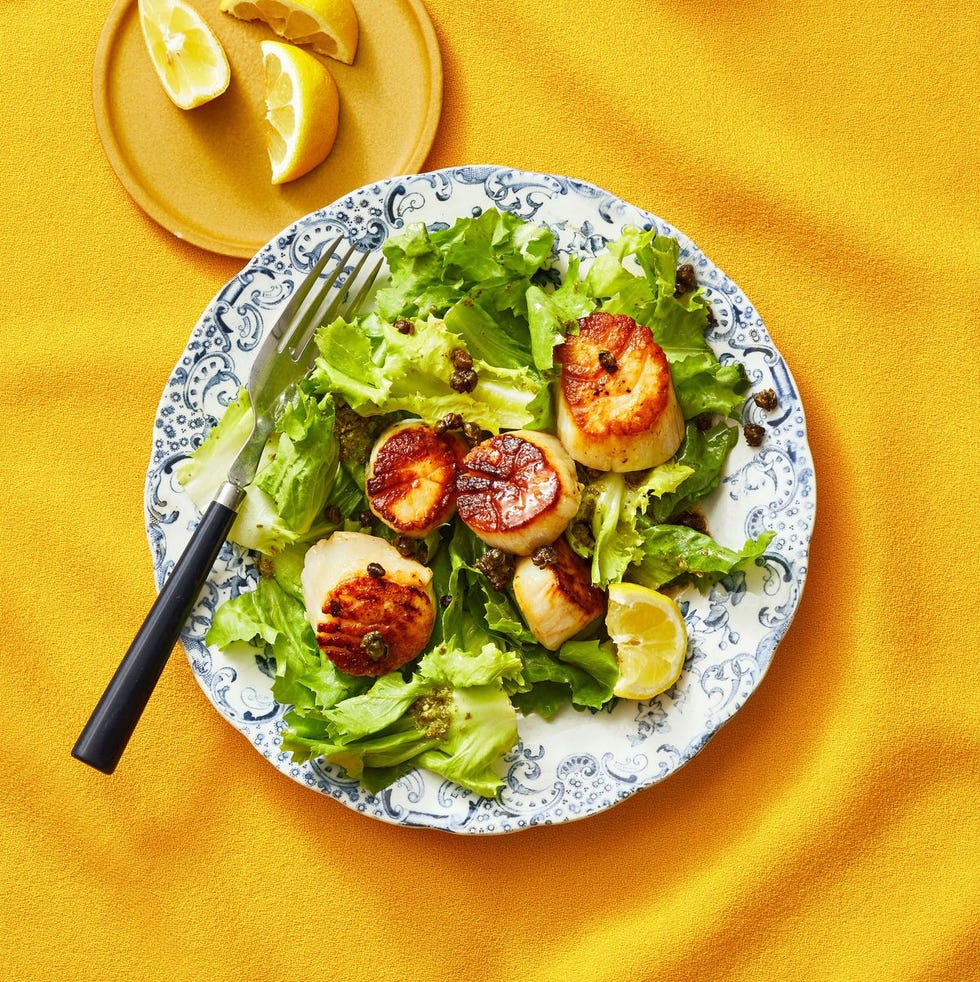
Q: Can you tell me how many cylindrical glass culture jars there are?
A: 0